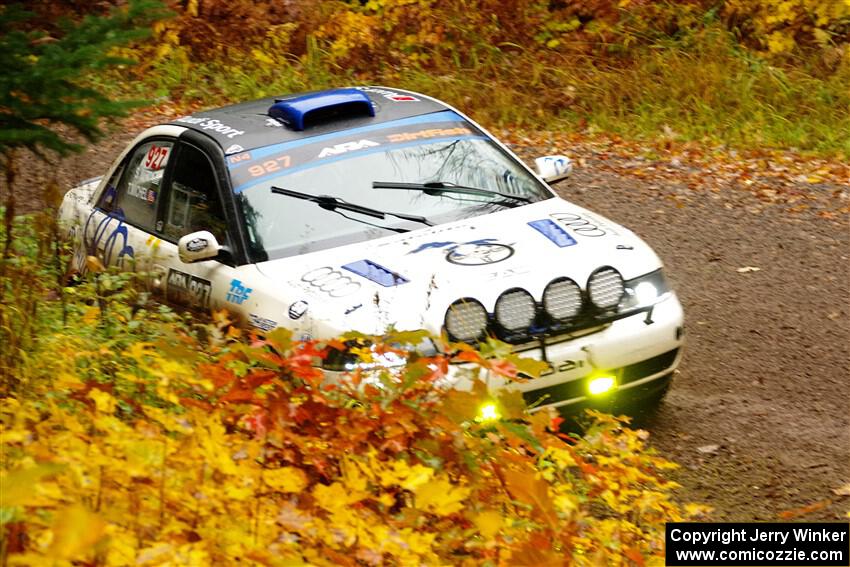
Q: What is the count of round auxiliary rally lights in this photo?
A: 4